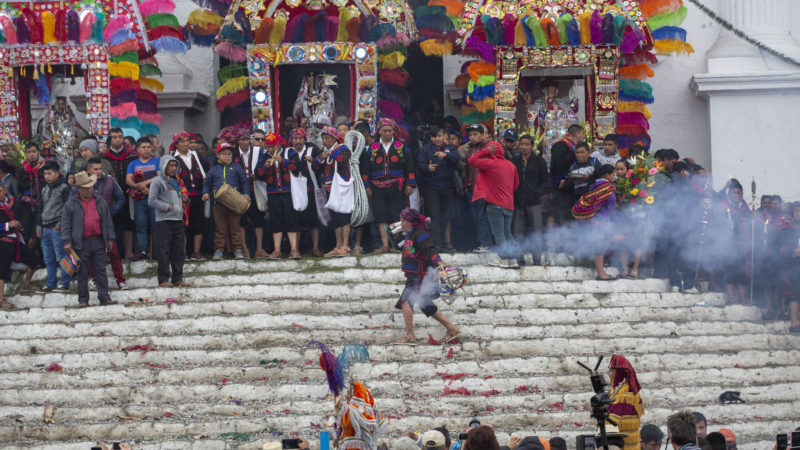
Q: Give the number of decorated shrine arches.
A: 3